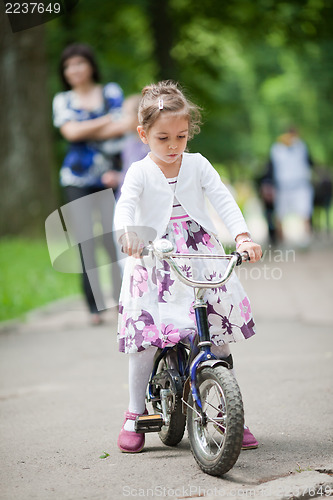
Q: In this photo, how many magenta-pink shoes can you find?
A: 2